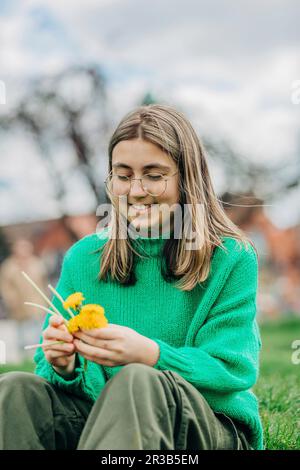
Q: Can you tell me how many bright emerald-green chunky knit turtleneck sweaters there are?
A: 1